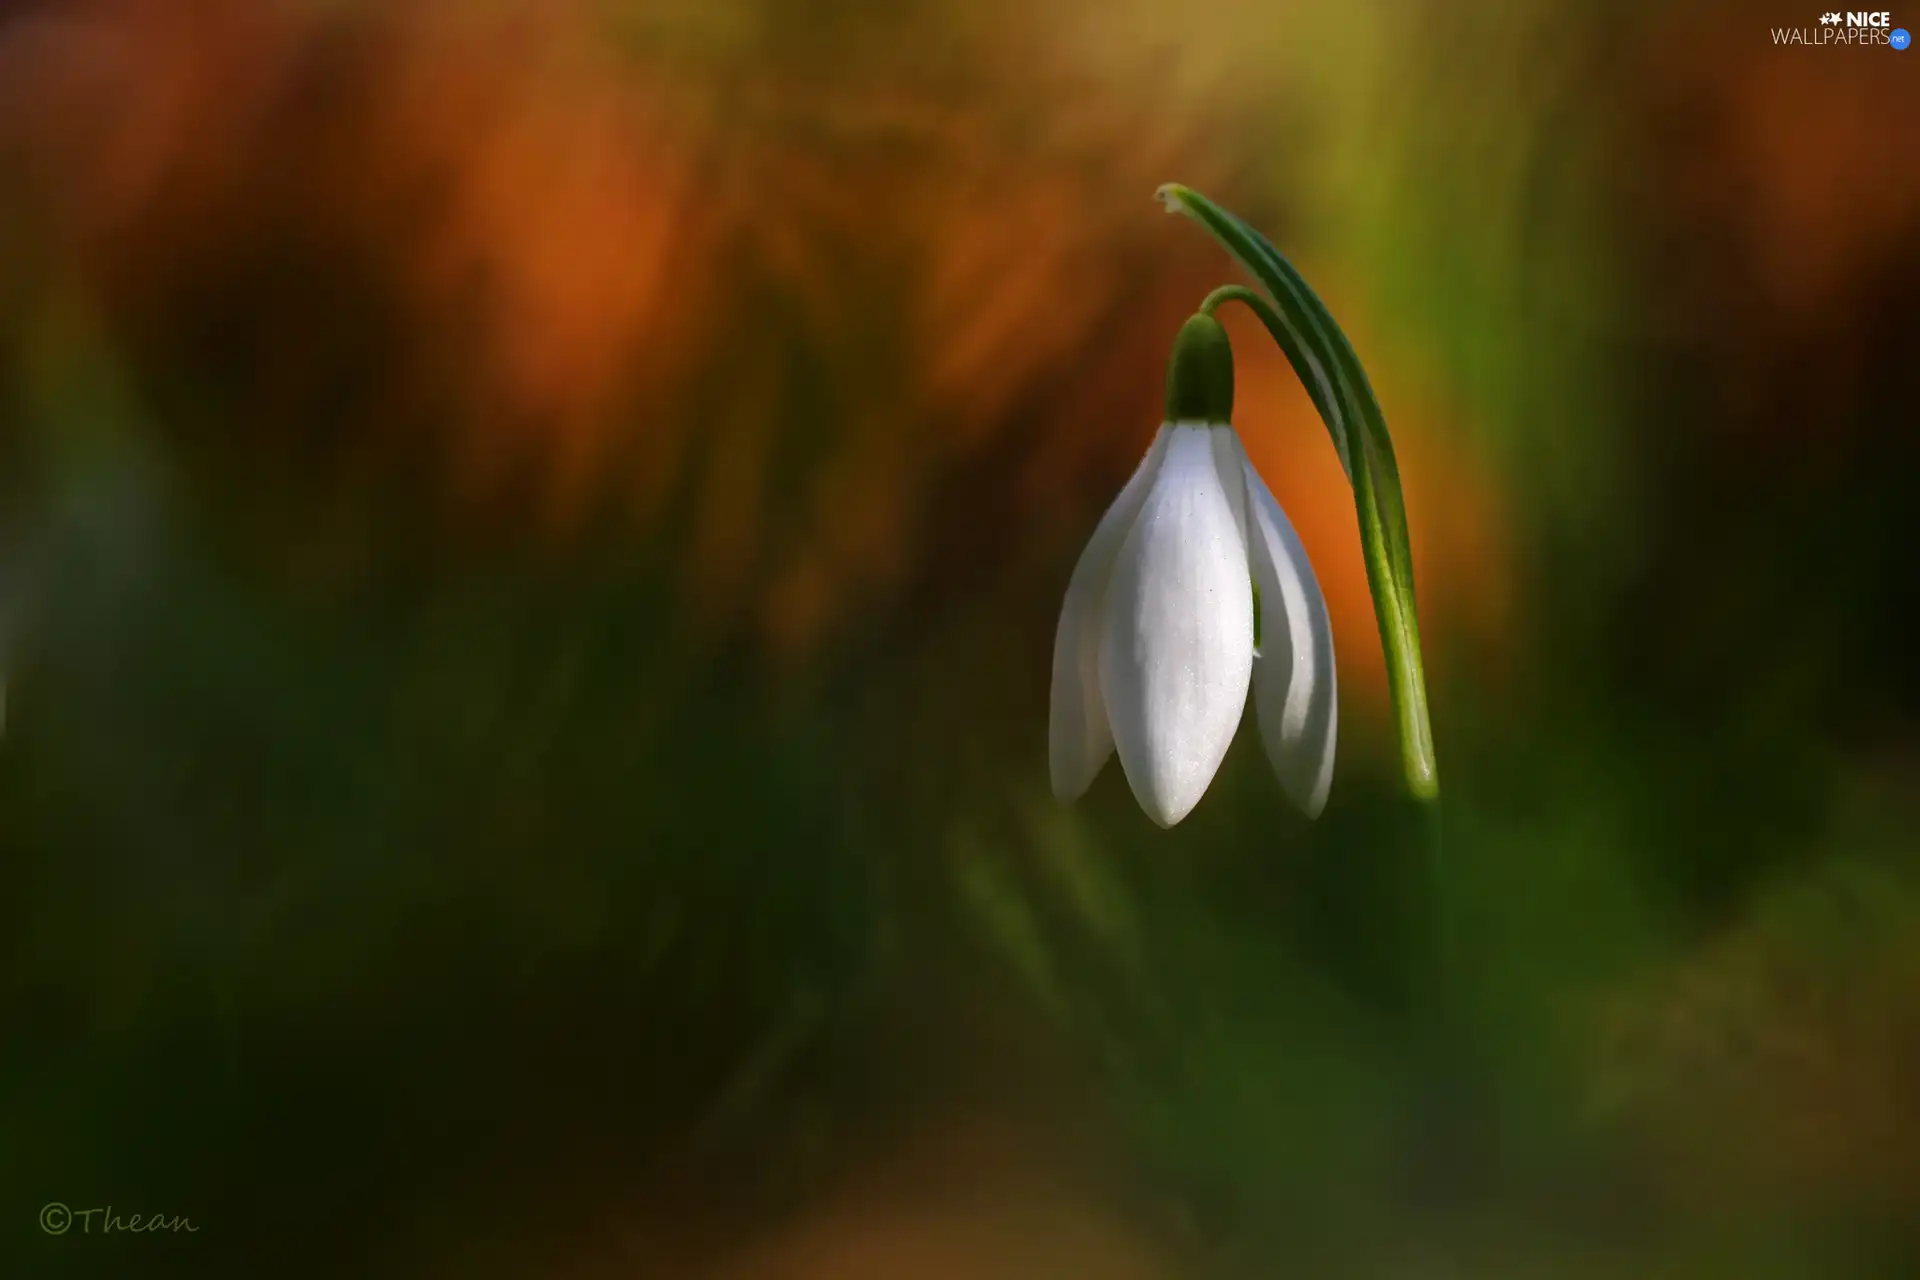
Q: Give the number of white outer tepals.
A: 3